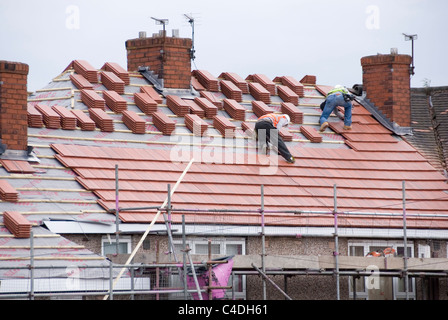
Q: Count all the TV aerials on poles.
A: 3